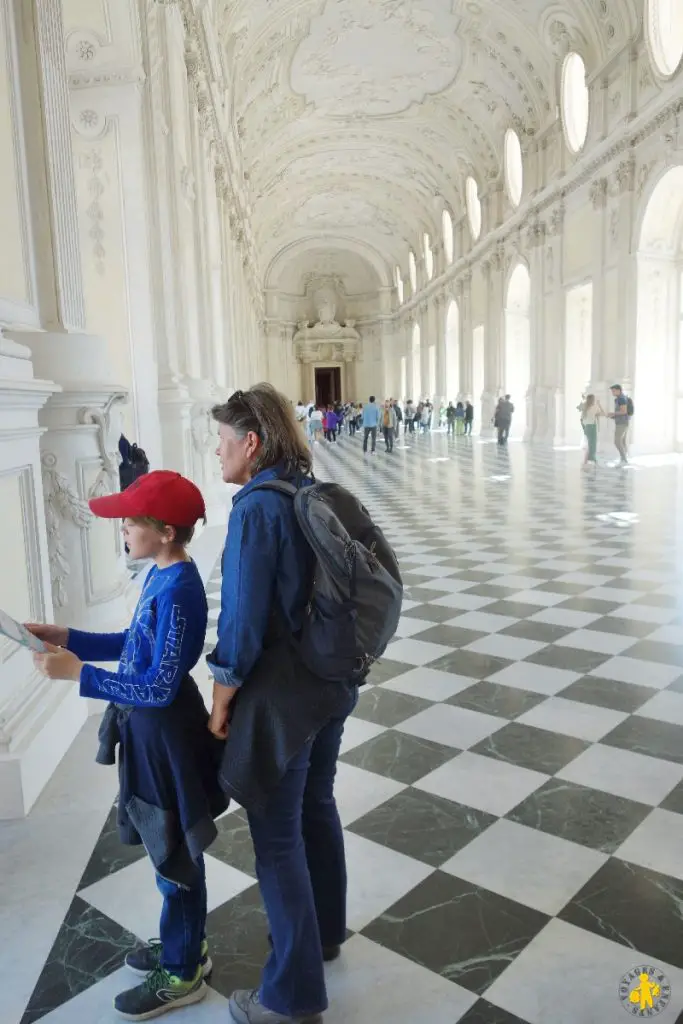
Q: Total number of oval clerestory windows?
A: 8